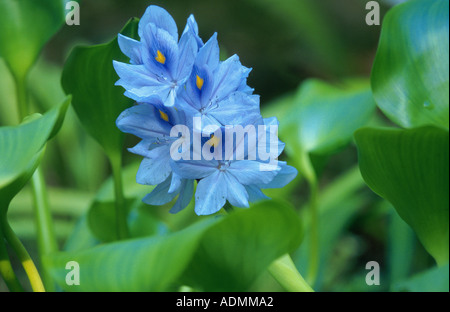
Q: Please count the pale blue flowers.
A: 4